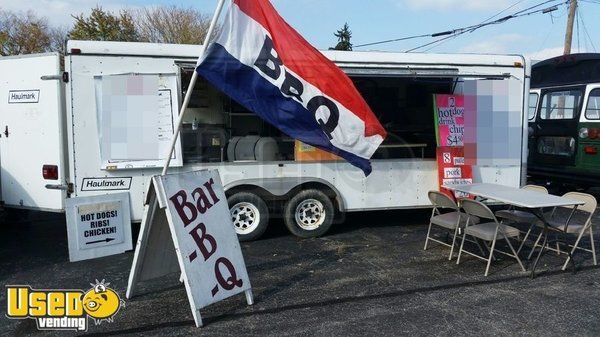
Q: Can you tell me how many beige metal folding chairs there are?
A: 4